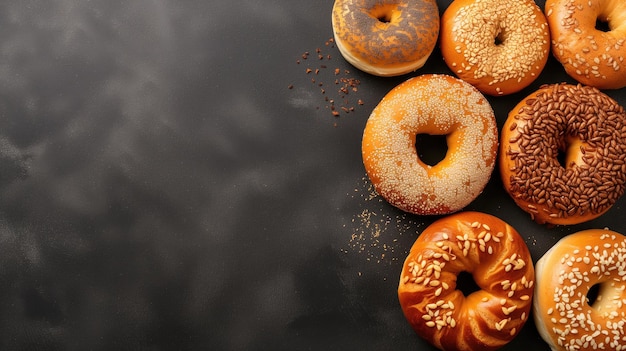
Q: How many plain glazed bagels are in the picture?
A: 0